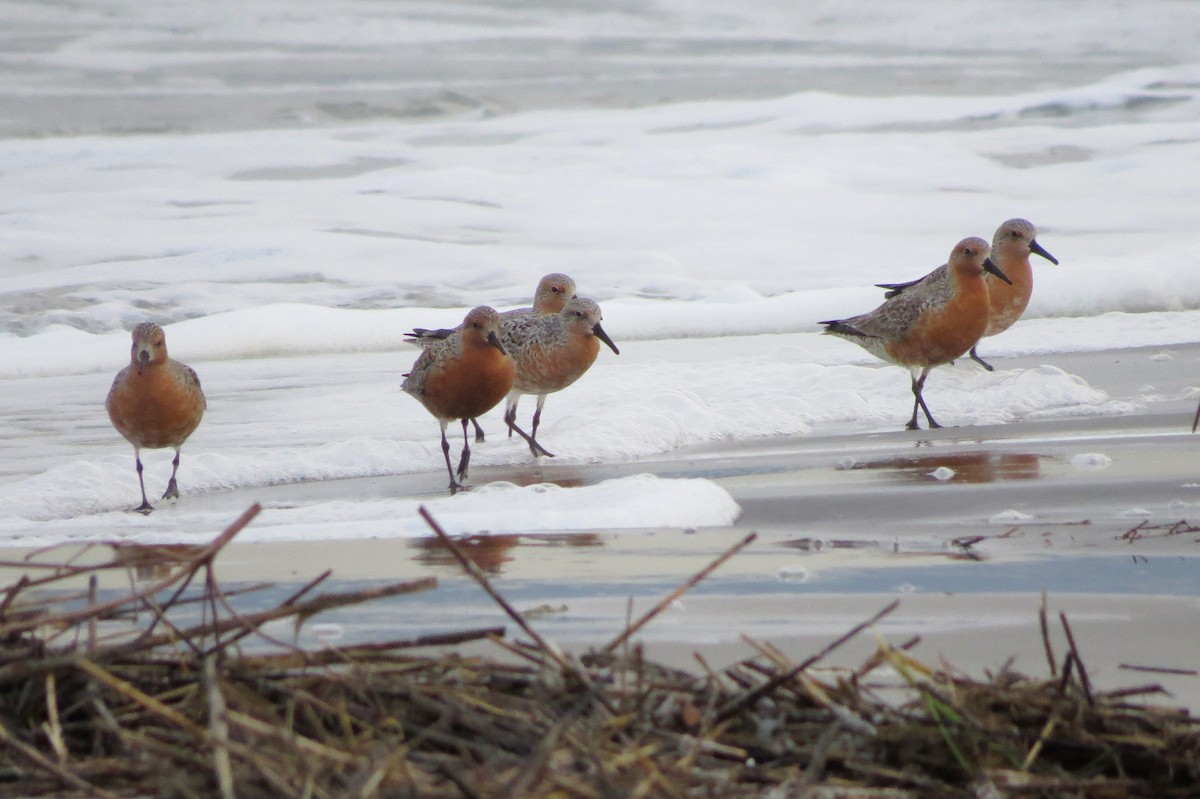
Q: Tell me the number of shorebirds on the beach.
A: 6